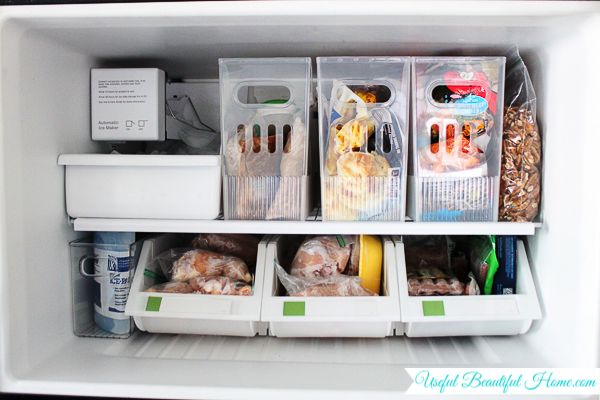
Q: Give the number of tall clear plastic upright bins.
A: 3